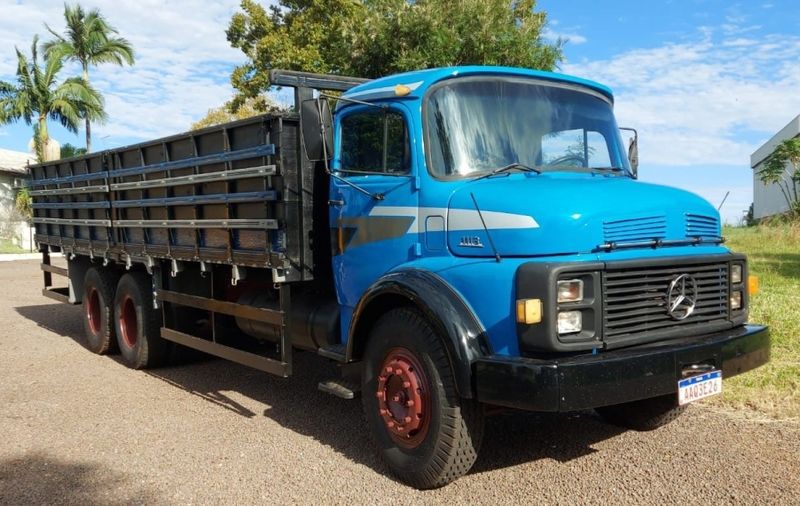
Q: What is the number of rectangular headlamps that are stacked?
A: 4